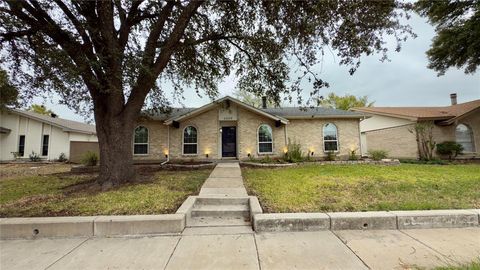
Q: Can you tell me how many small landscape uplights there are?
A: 6